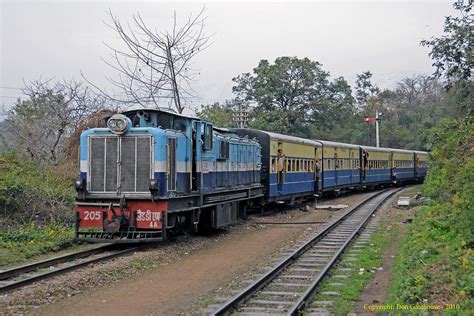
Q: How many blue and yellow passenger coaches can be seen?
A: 5